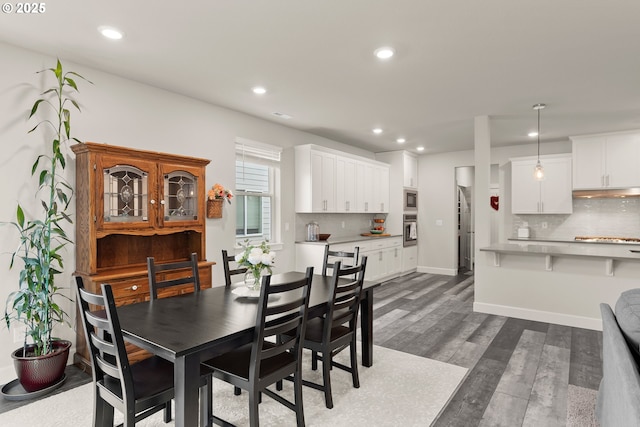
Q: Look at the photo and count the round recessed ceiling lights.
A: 7